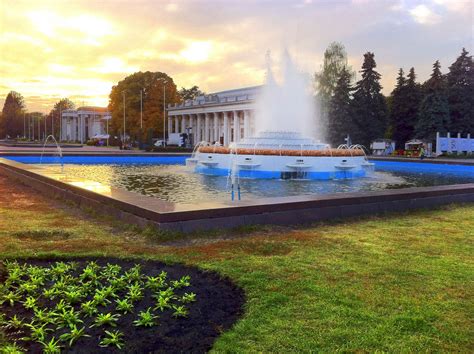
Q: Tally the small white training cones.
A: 0